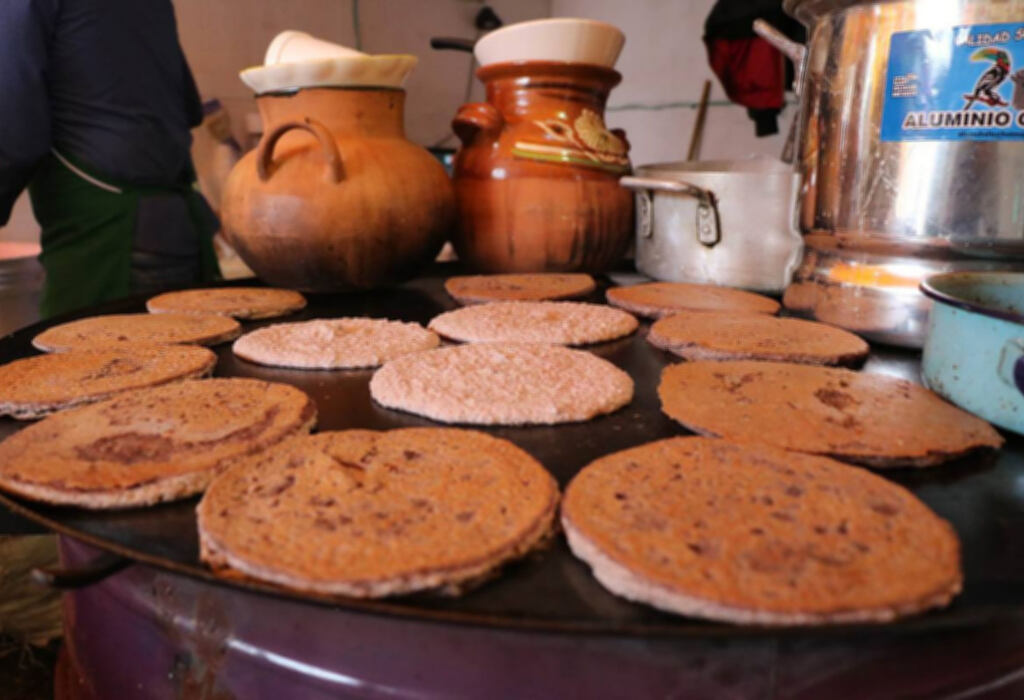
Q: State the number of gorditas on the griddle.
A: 13